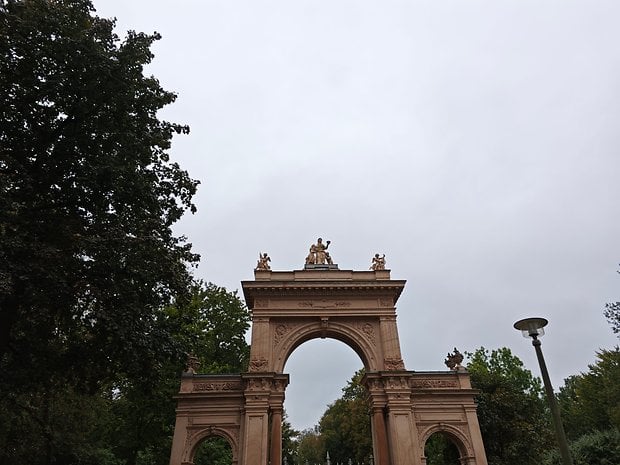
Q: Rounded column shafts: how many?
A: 2